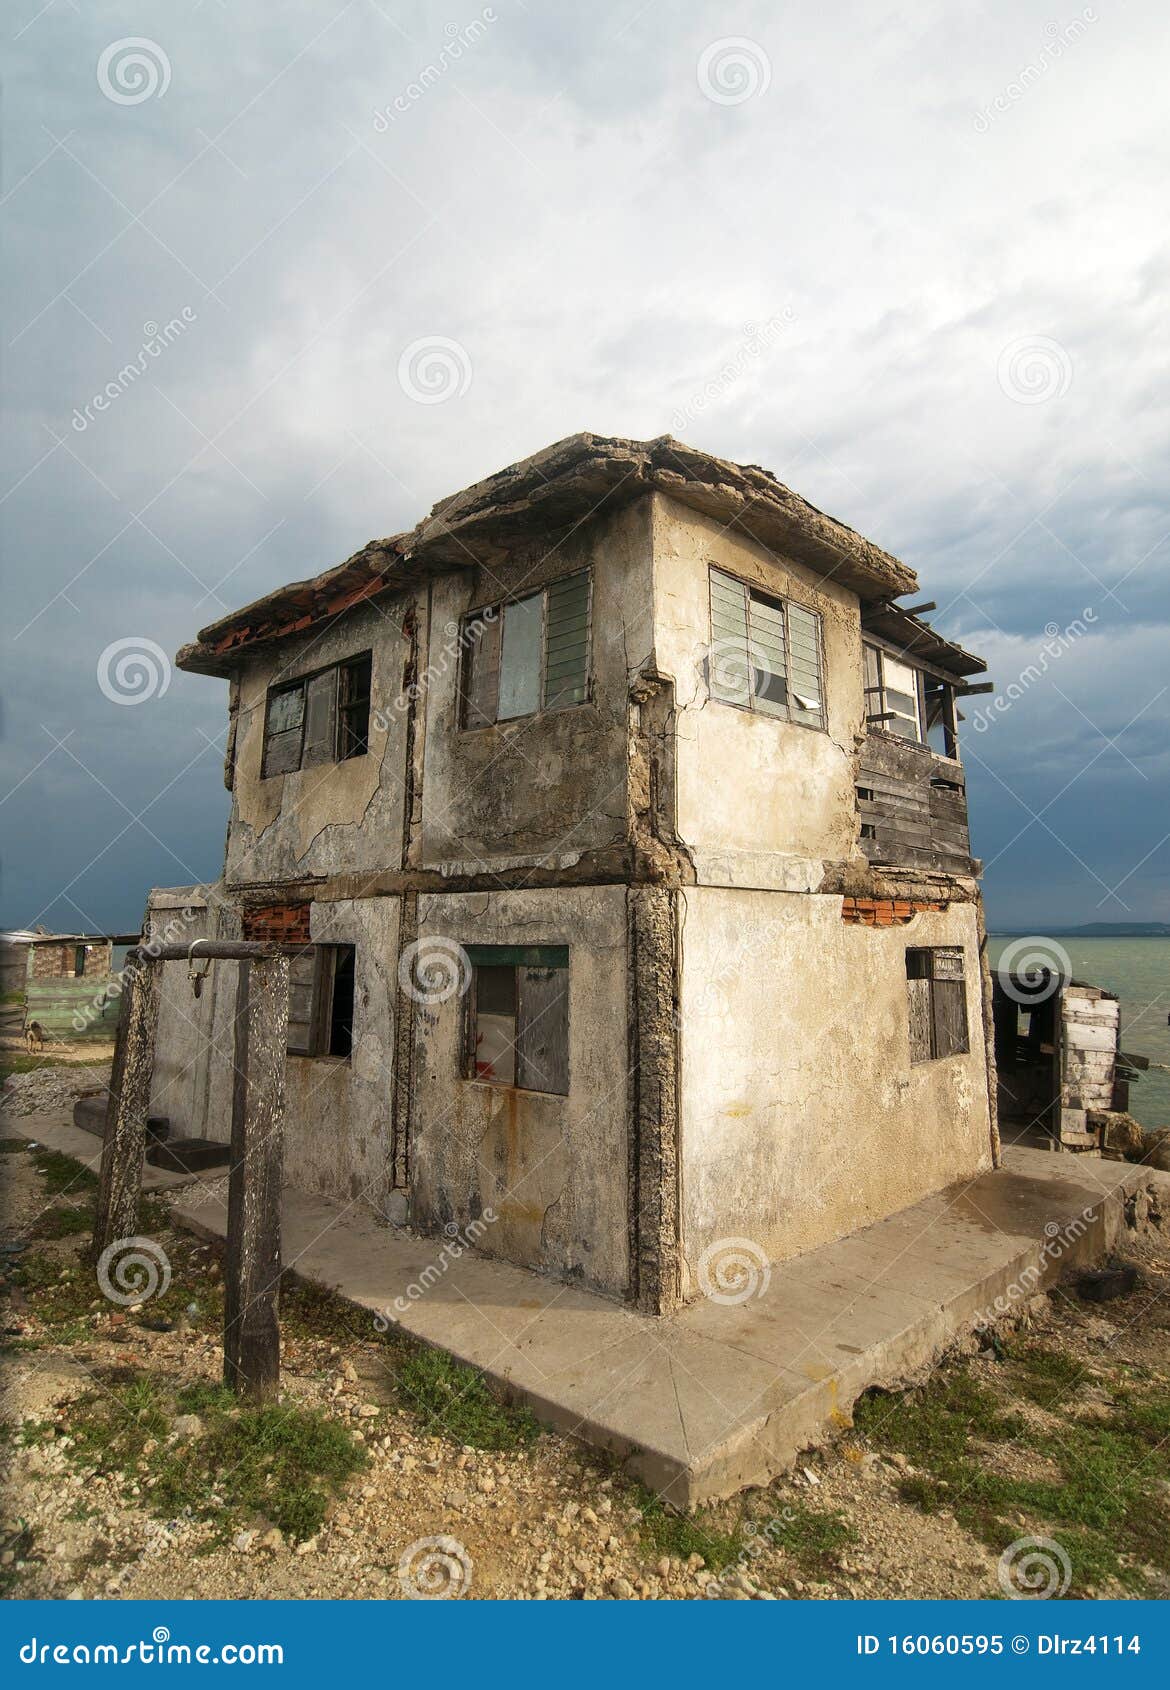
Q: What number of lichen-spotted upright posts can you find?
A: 2